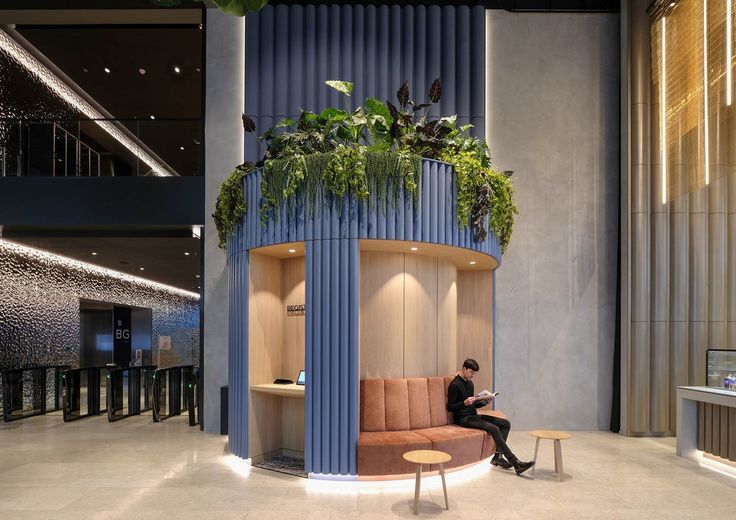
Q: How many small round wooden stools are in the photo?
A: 2